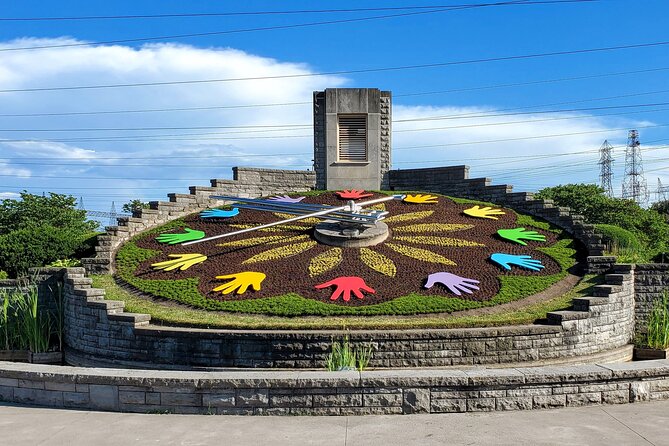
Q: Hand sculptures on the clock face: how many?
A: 12